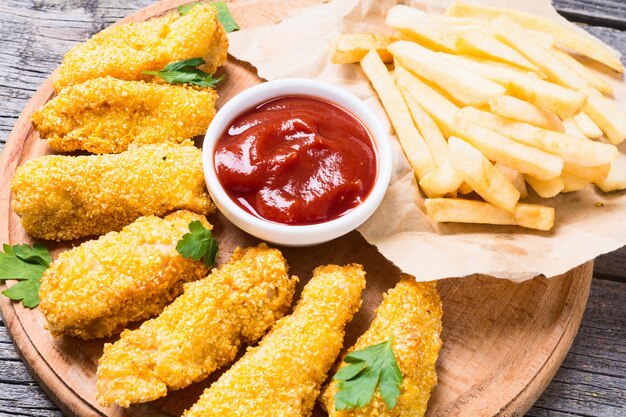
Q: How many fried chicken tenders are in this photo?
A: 7